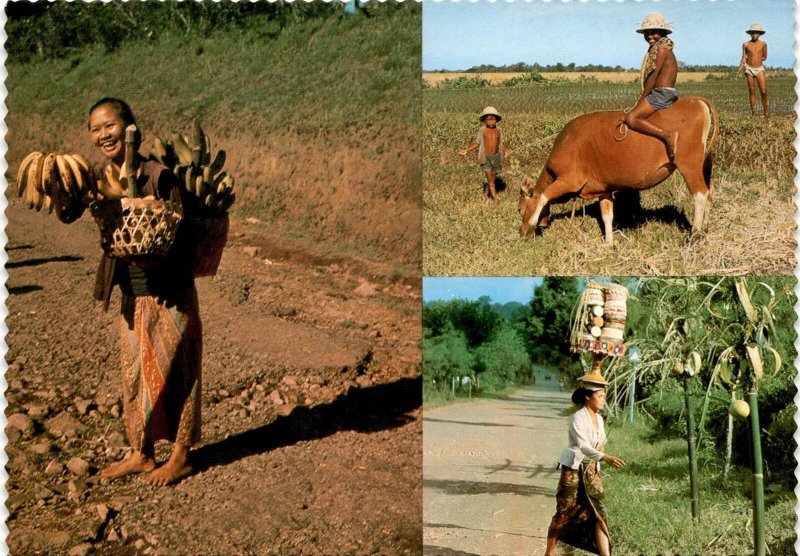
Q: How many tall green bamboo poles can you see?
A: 2